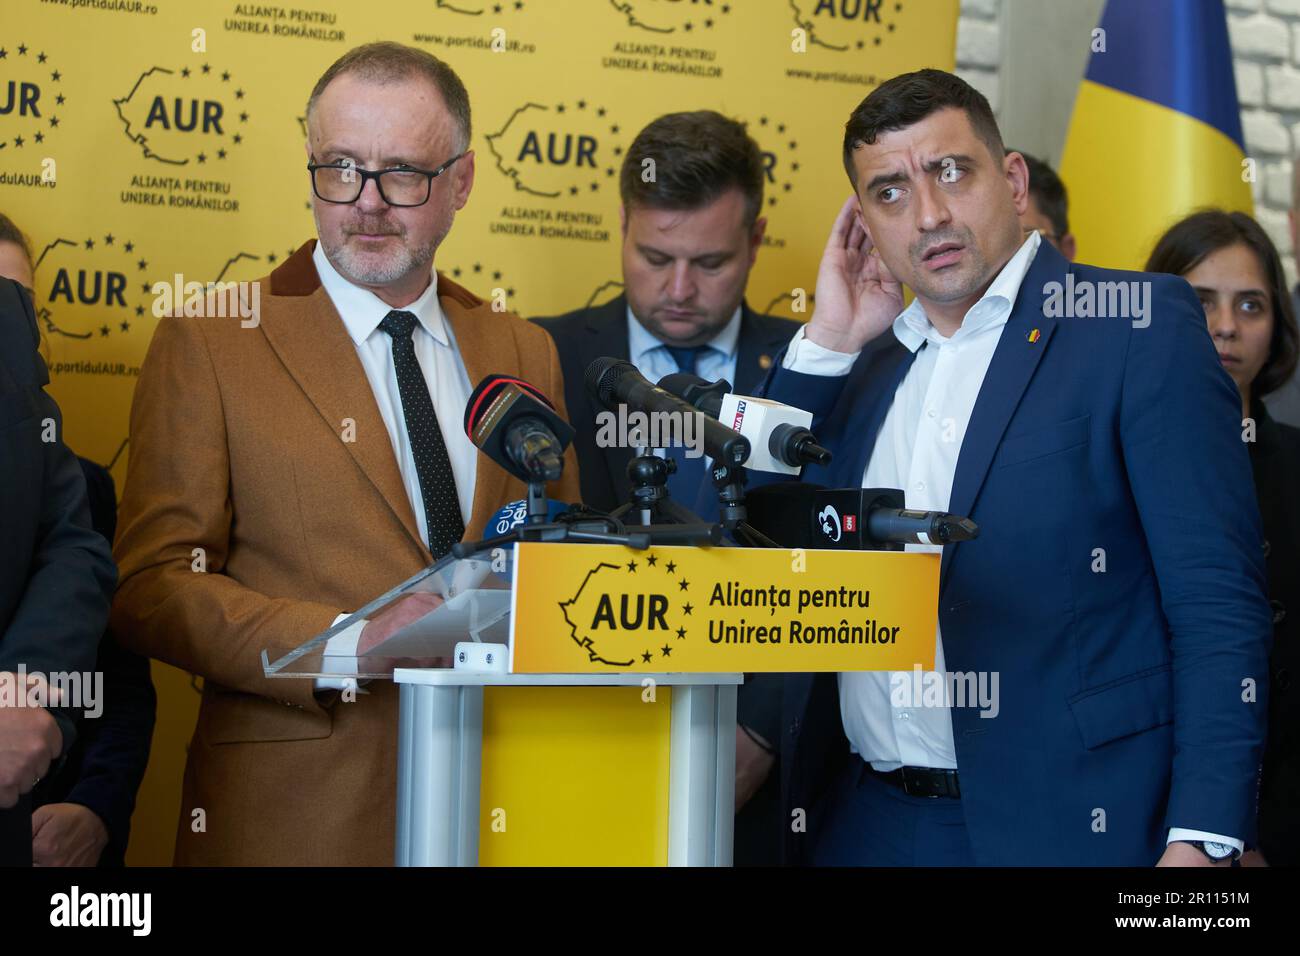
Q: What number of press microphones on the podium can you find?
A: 5